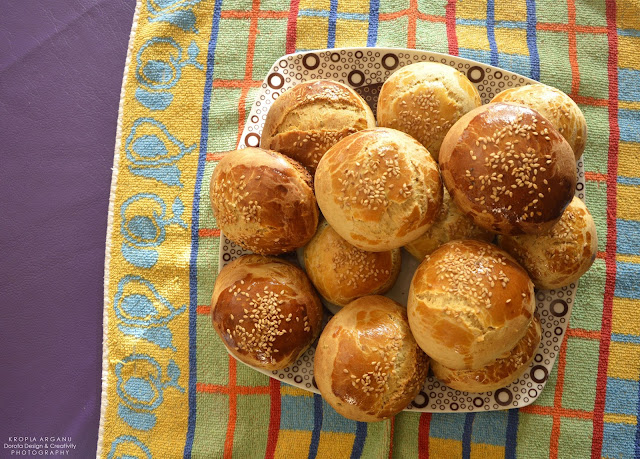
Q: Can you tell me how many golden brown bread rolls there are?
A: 13